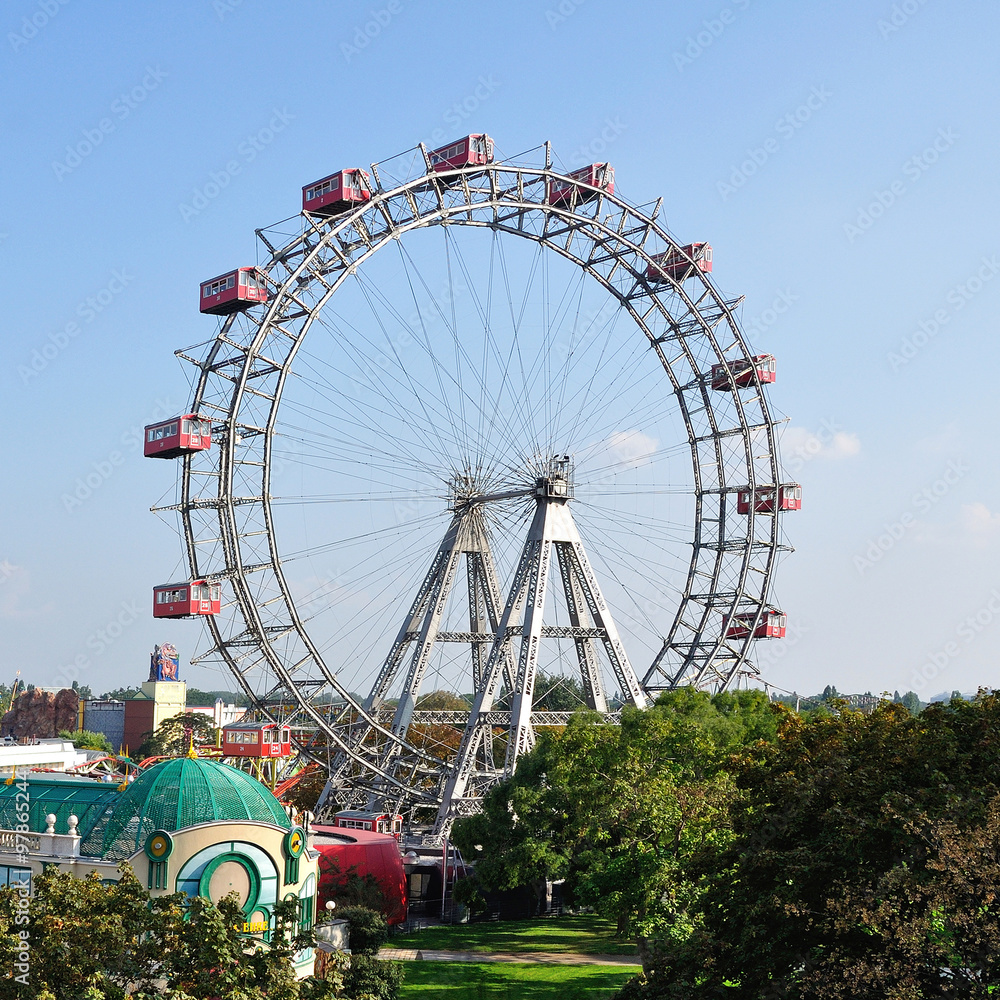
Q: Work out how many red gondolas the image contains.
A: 12